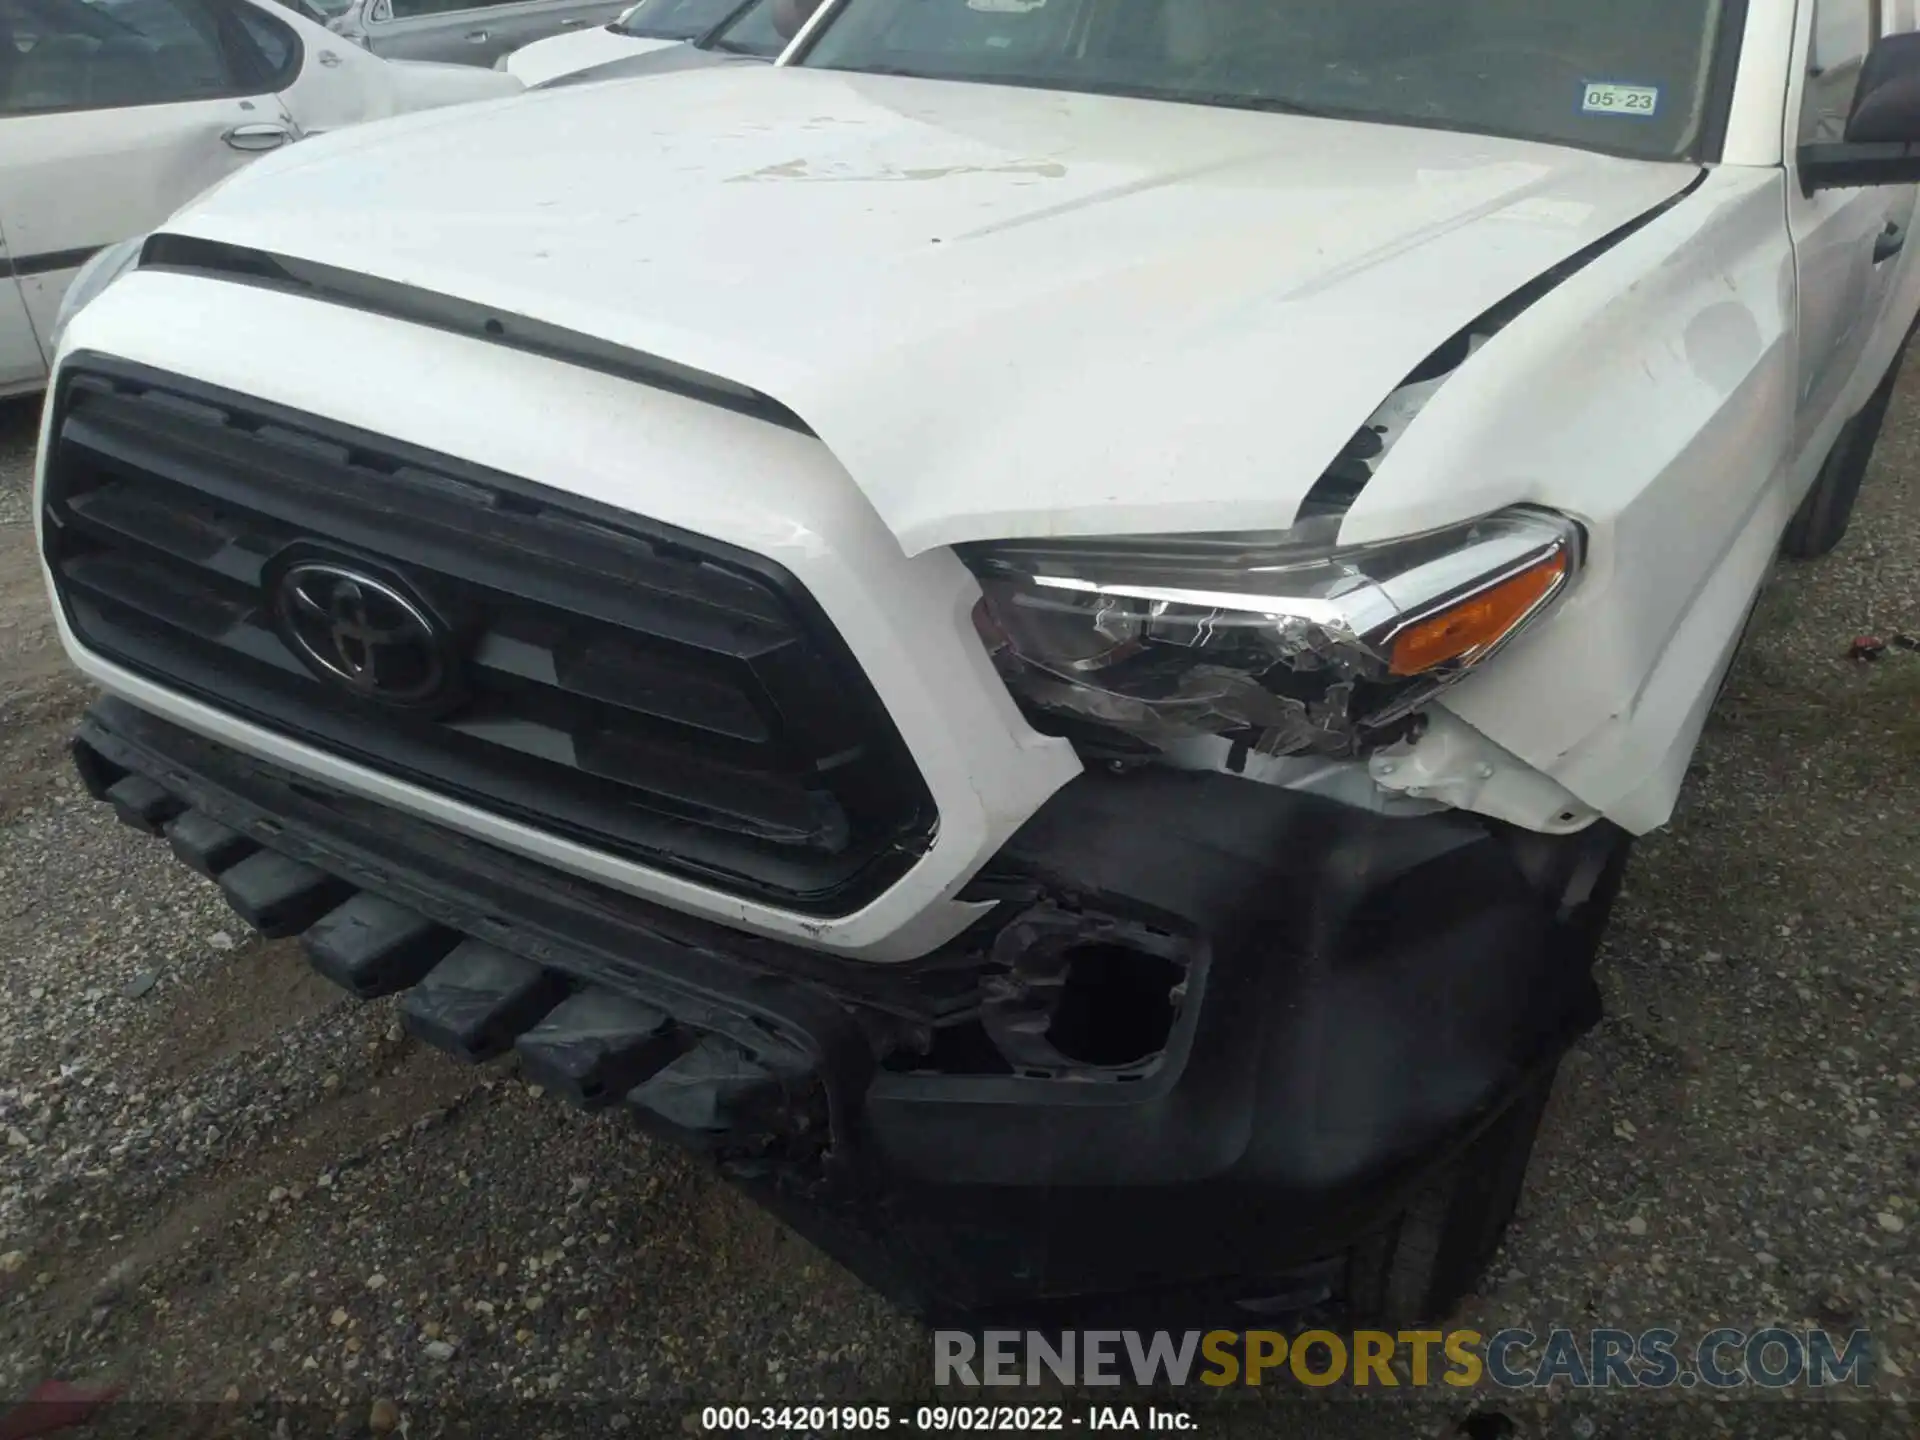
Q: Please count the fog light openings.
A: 1